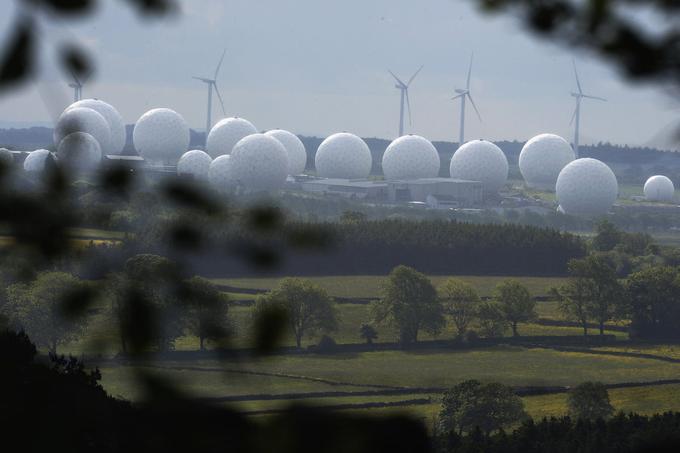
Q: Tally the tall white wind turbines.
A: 5